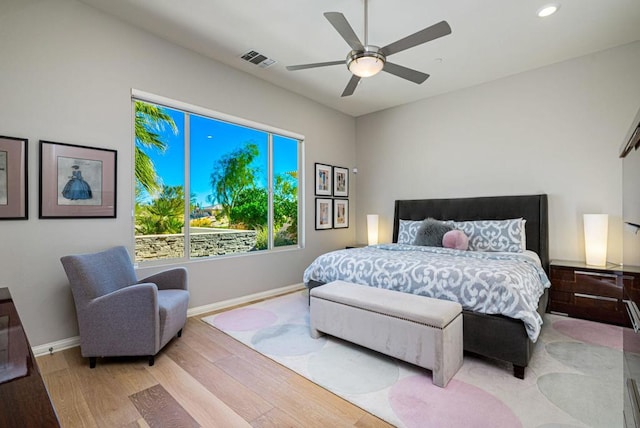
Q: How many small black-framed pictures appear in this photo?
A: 4